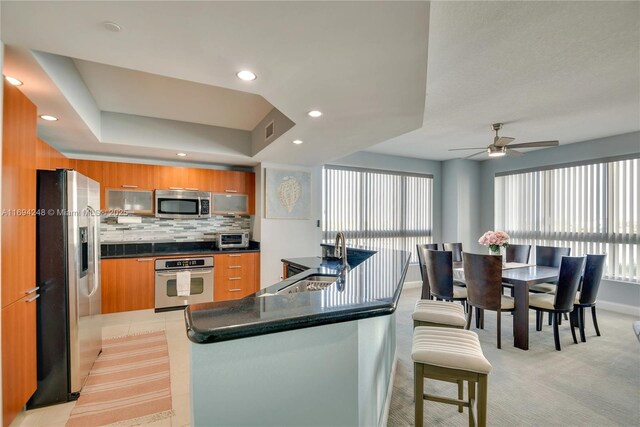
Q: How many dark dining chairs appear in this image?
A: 8